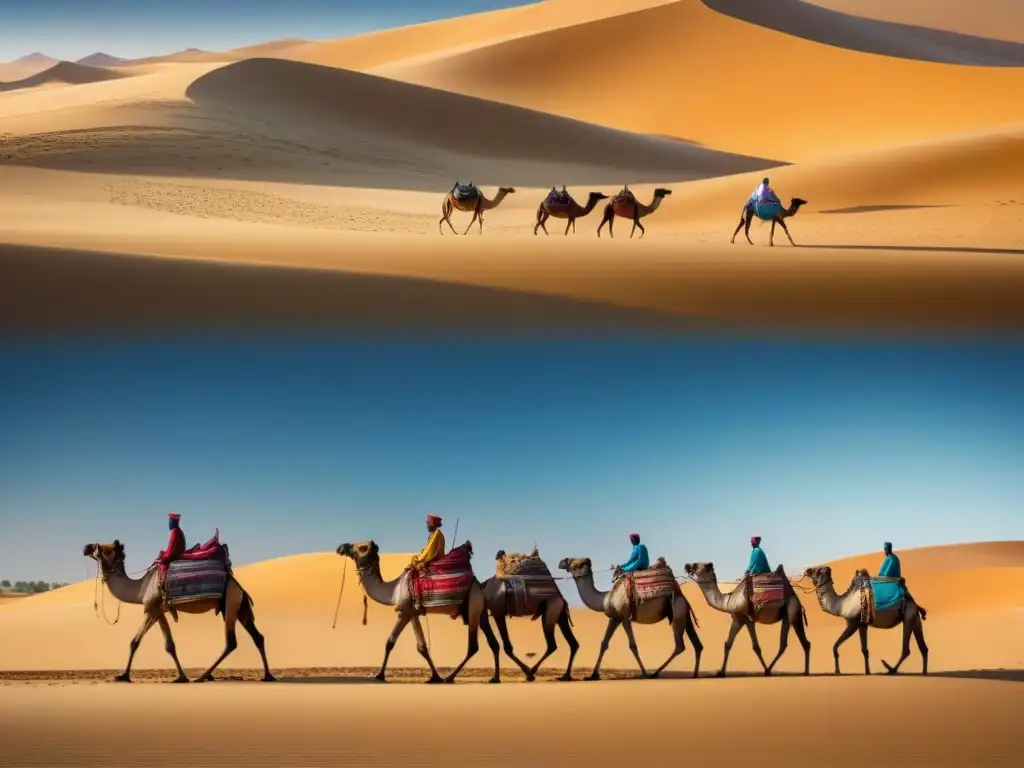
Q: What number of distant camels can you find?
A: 4